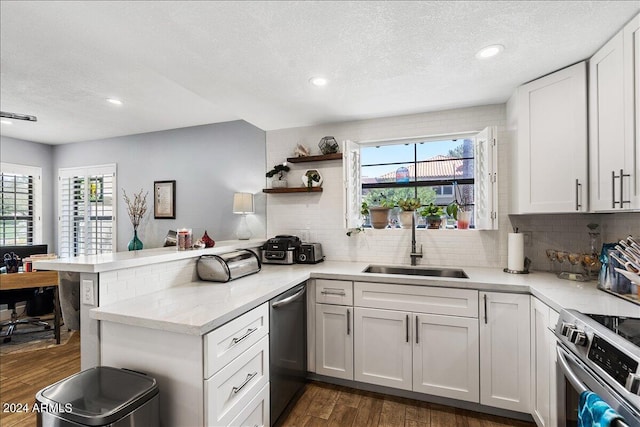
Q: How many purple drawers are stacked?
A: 0